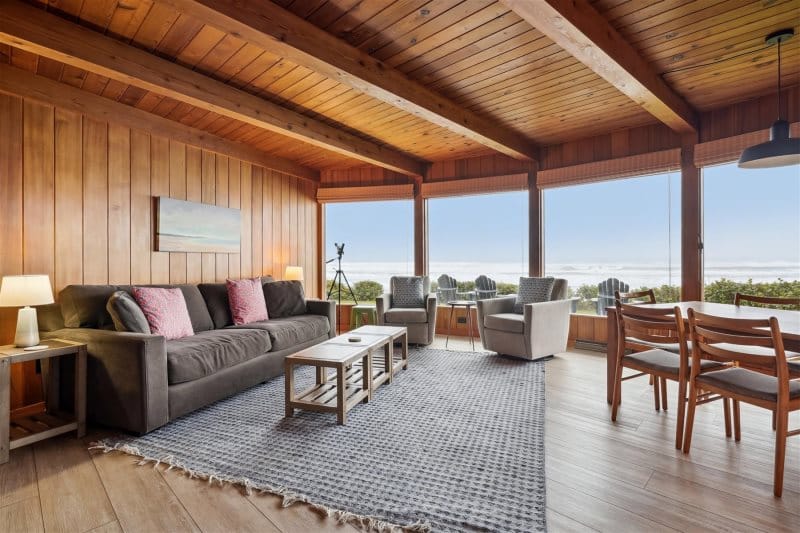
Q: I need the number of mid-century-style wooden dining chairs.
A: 4